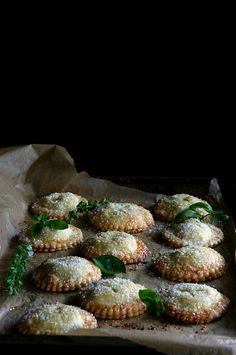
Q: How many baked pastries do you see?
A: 11